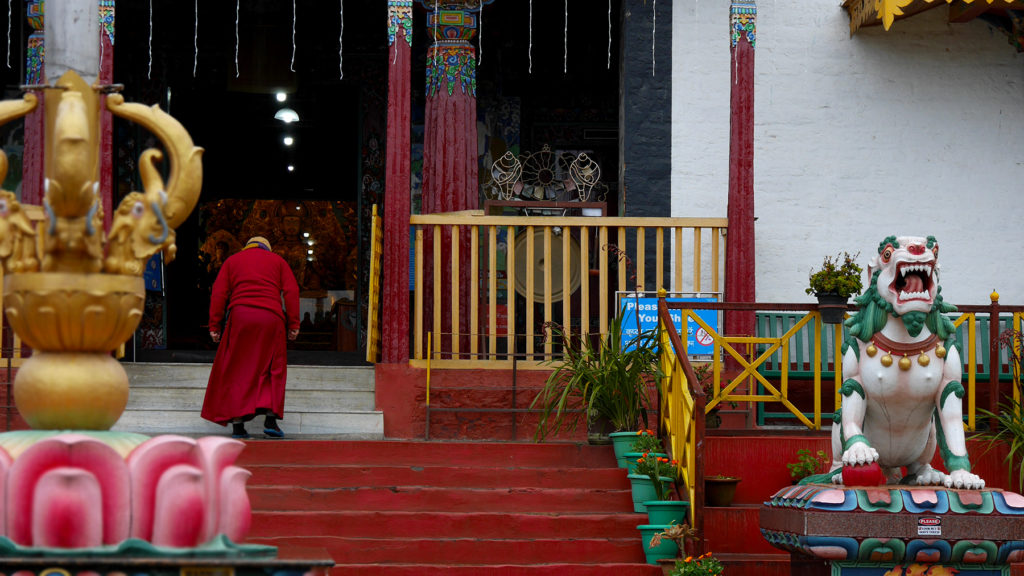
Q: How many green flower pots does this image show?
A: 5